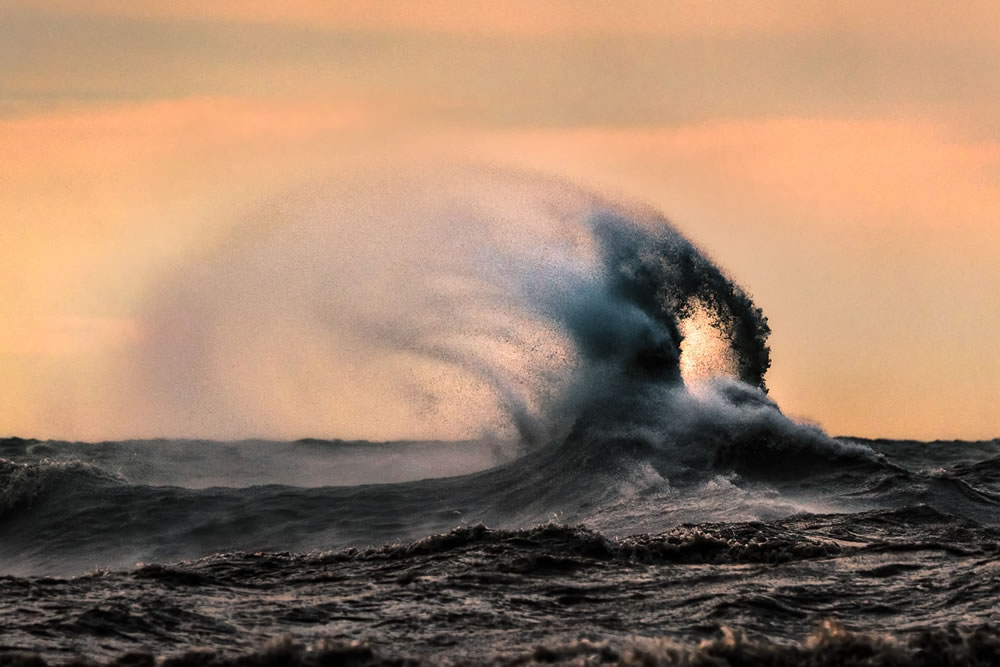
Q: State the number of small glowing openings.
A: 1